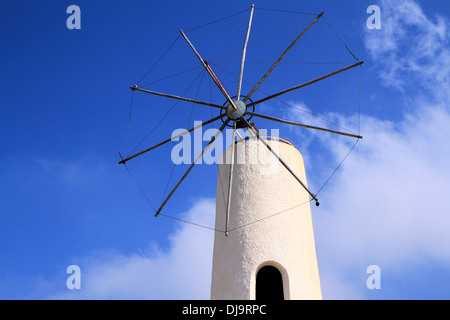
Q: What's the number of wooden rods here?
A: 10